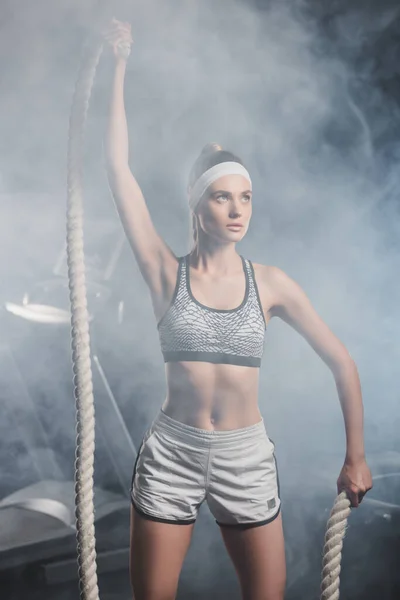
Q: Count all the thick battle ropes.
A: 2